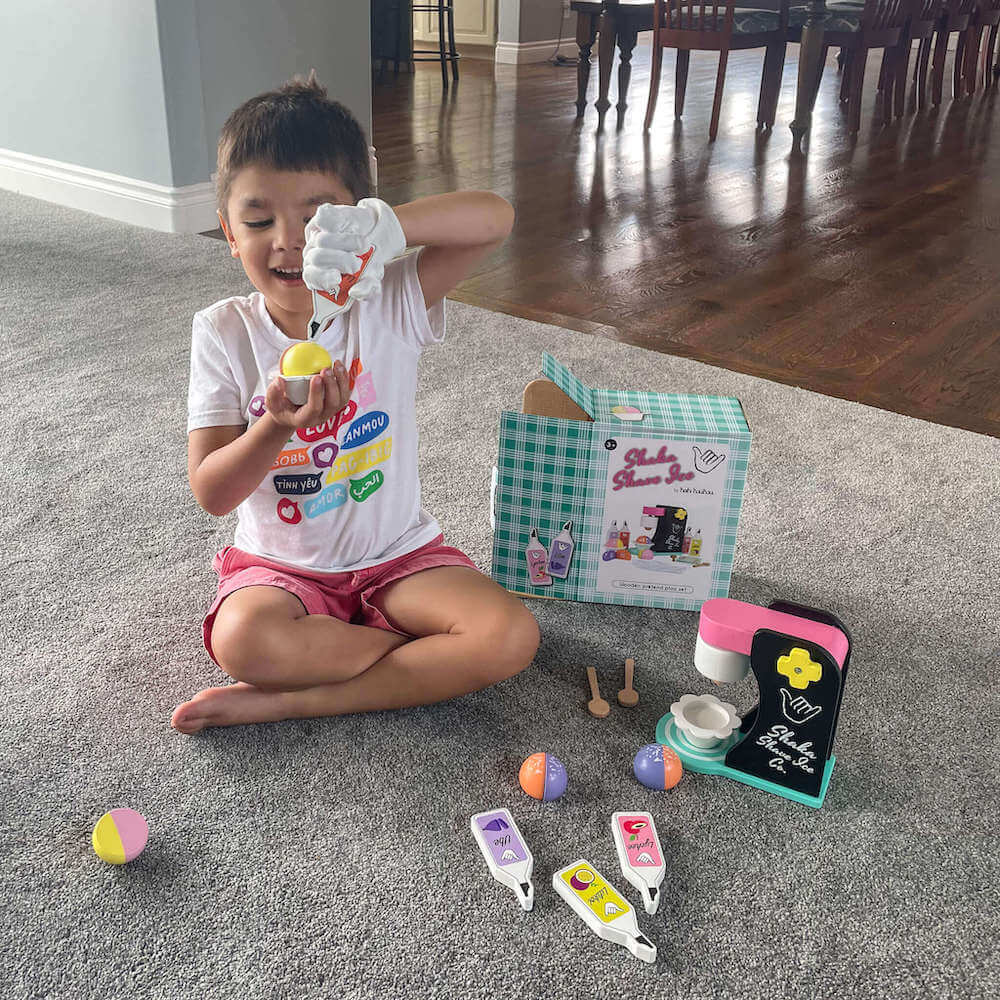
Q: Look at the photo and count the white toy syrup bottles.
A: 4